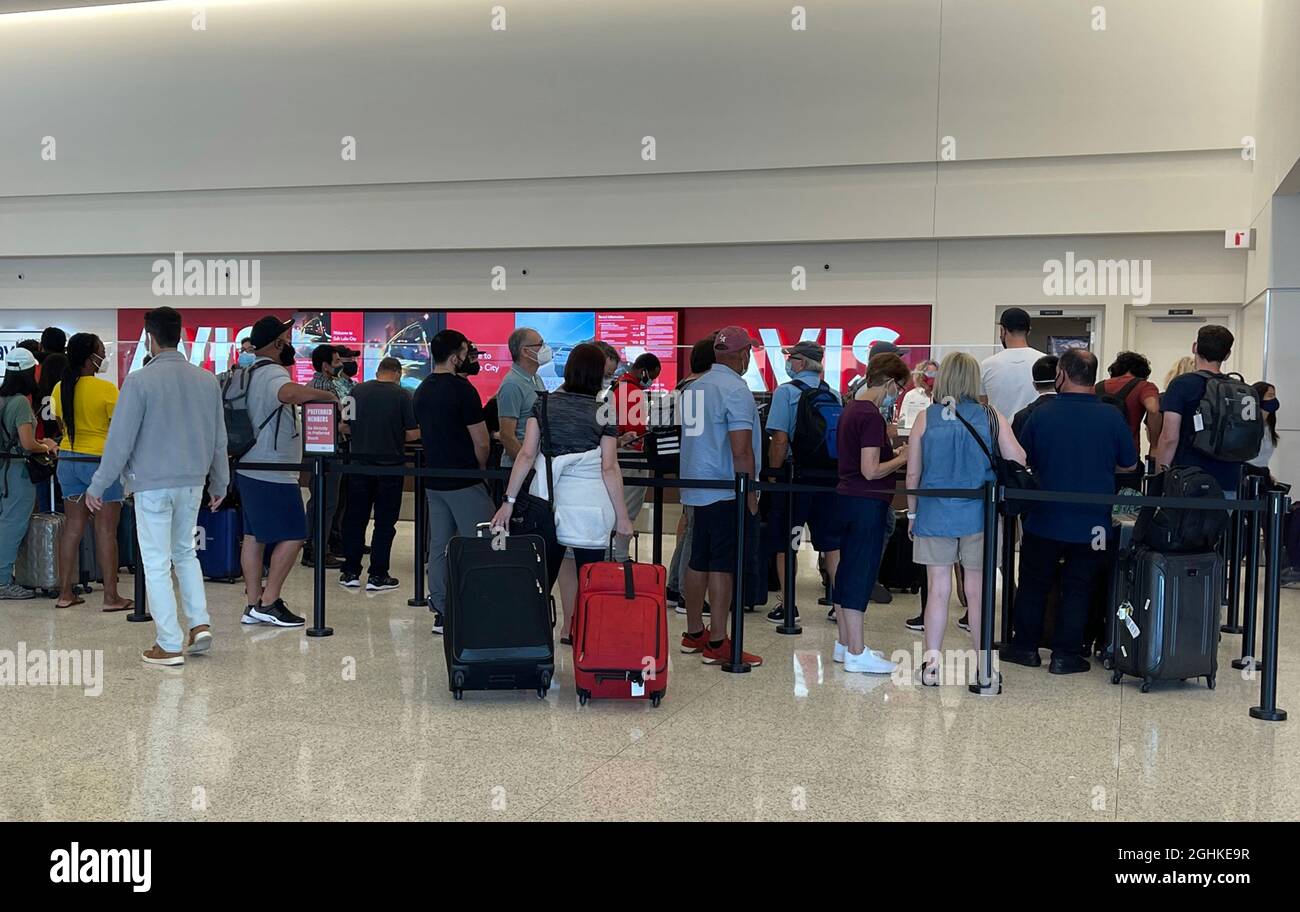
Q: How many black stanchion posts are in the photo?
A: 13